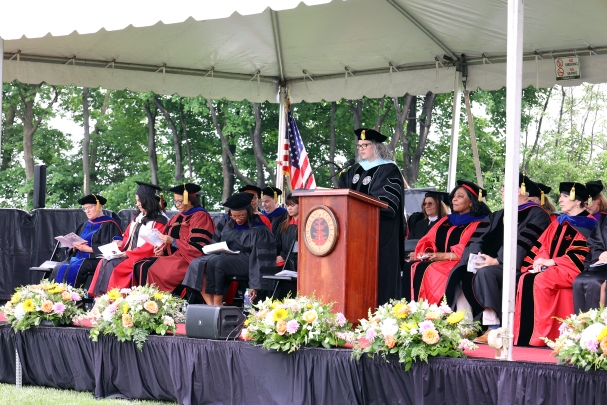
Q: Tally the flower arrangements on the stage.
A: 5